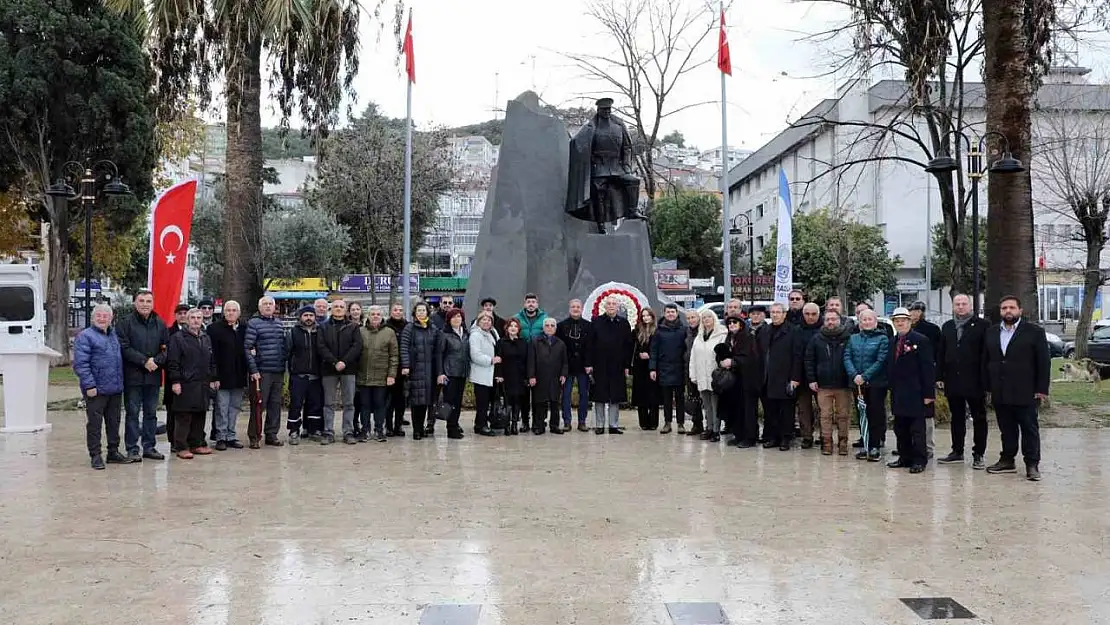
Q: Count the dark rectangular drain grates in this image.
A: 3